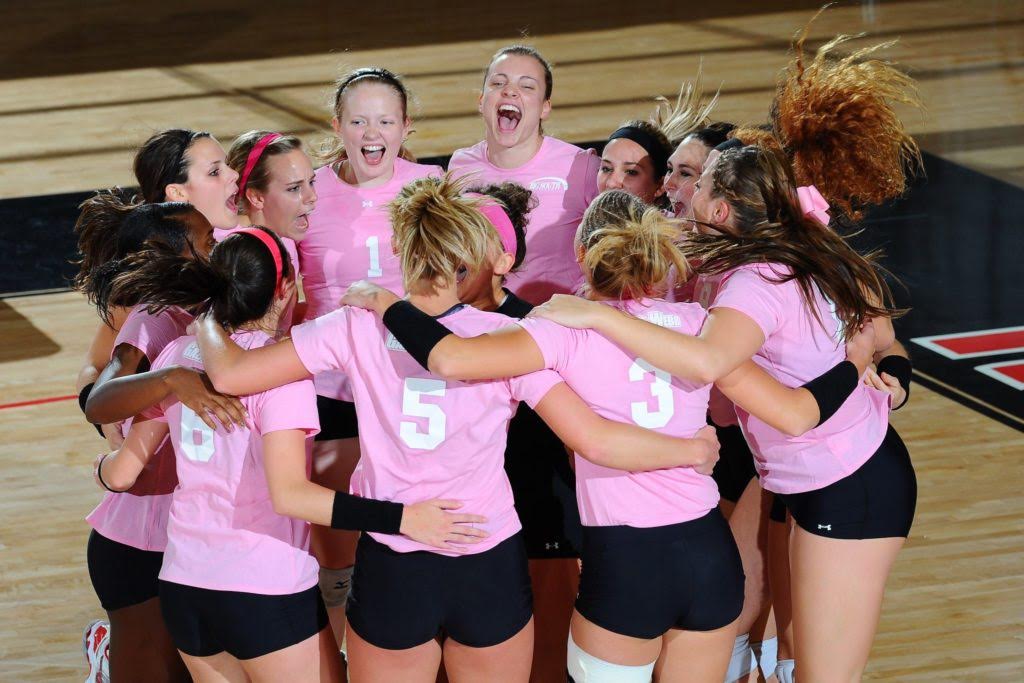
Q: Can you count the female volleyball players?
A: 13